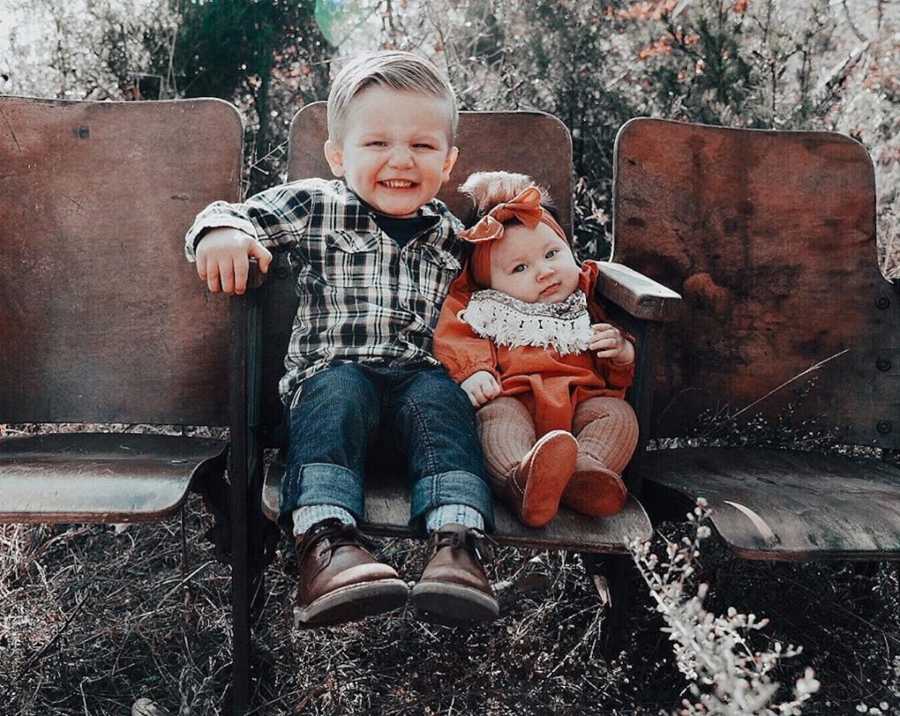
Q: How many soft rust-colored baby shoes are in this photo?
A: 2